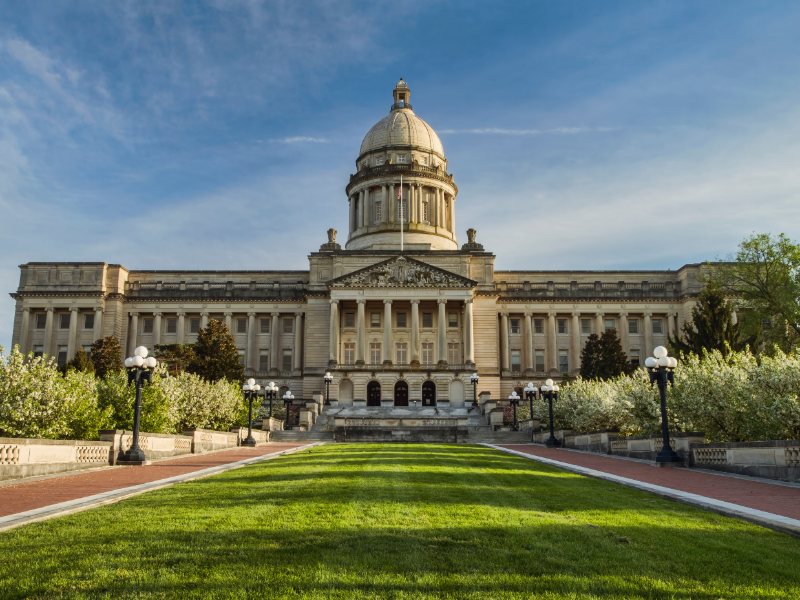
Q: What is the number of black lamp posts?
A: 10